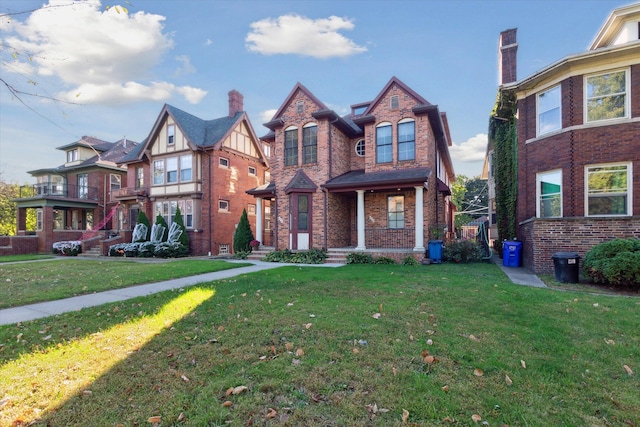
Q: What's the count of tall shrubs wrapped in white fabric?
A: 3